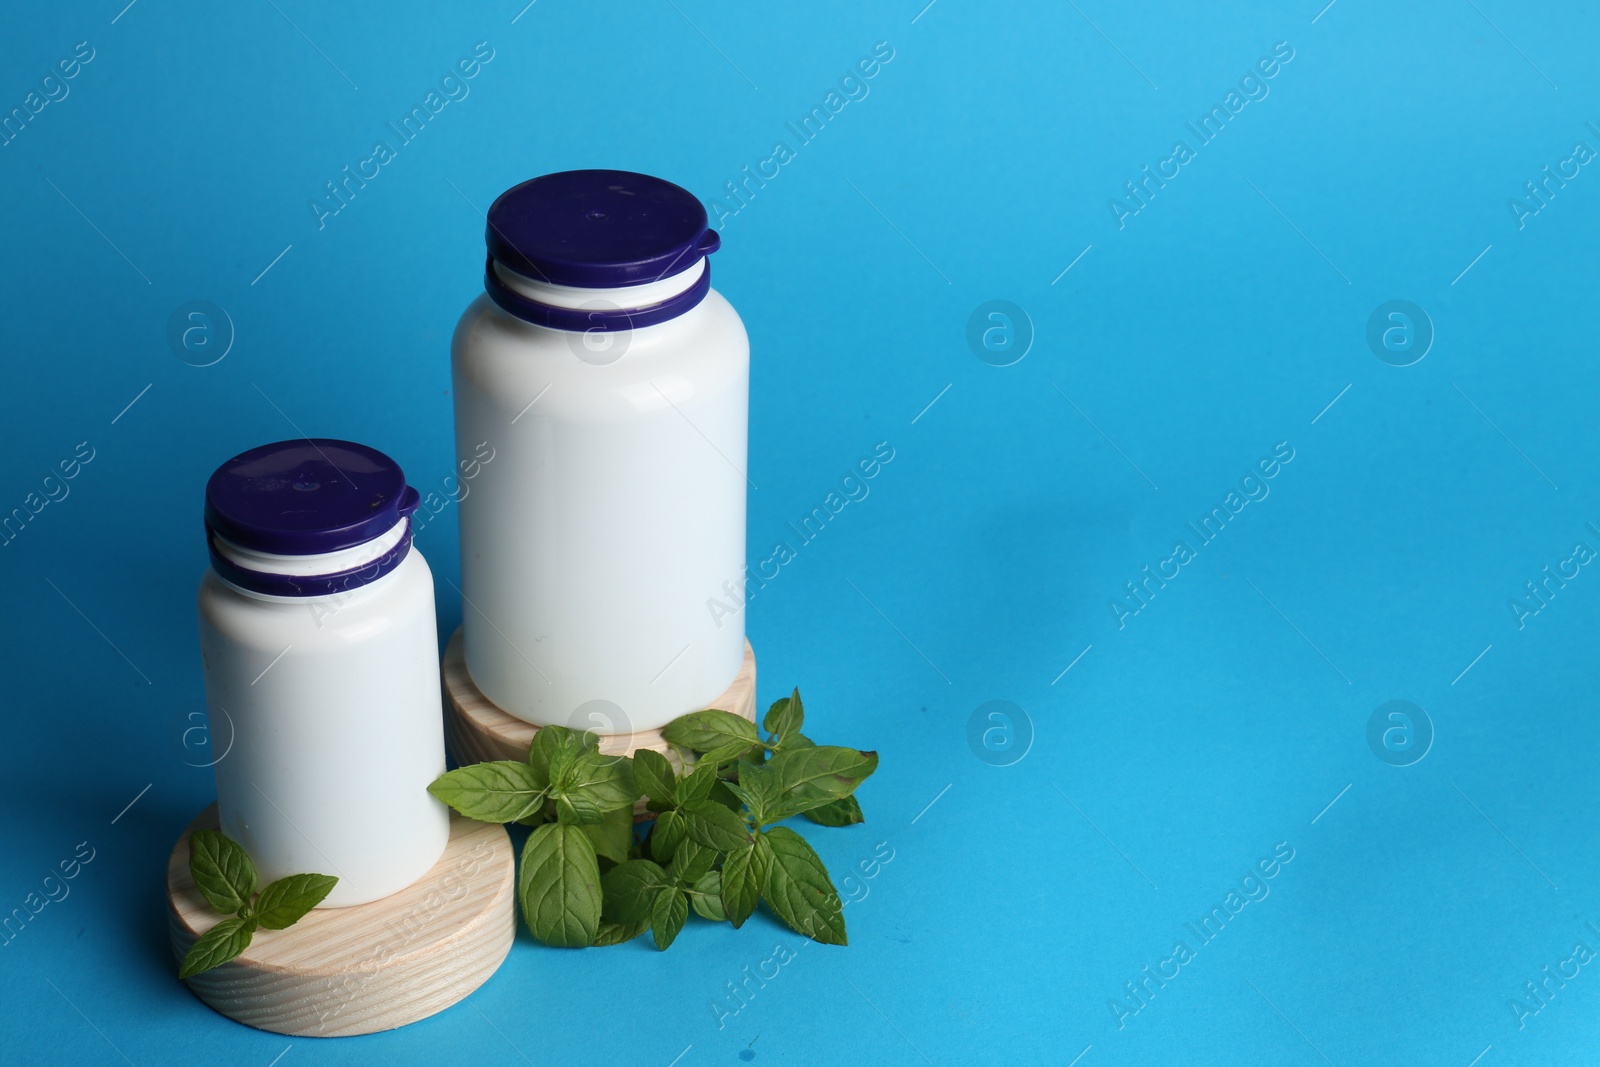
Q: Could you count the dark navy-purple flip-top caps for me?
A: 2